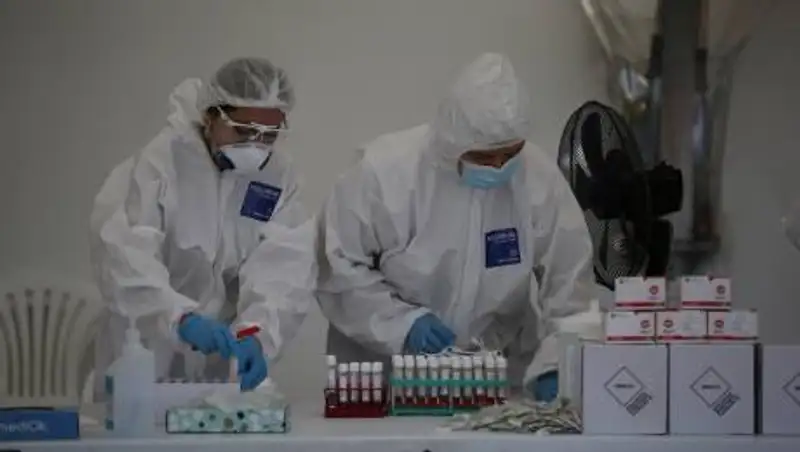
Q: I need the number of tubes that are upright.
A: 15